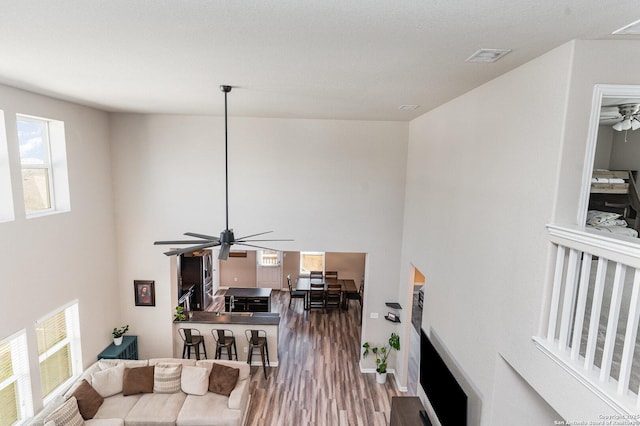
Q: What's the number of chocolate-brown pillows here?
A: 3